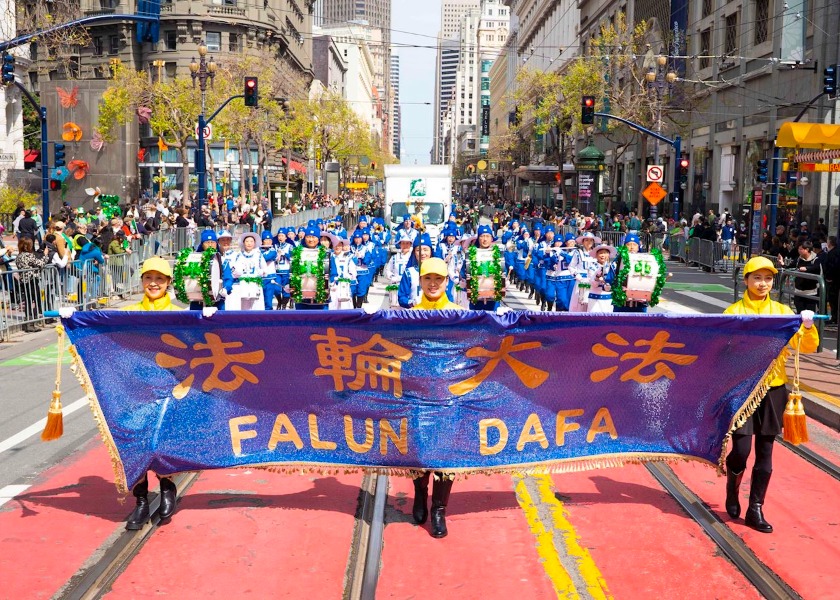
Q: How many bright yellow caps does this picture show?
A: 3